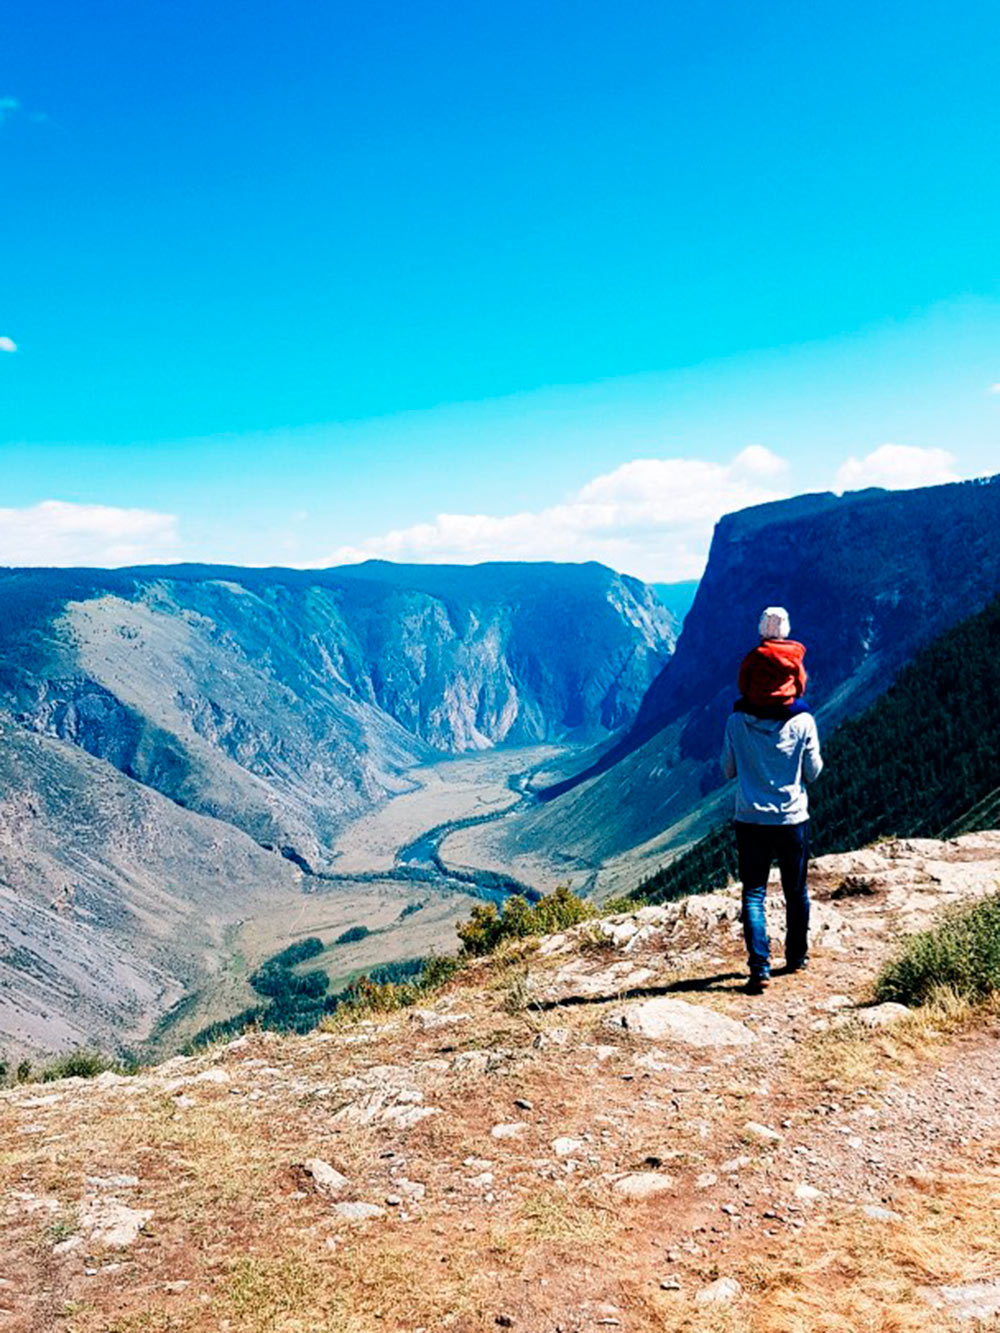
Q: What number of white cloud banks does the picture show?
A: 3